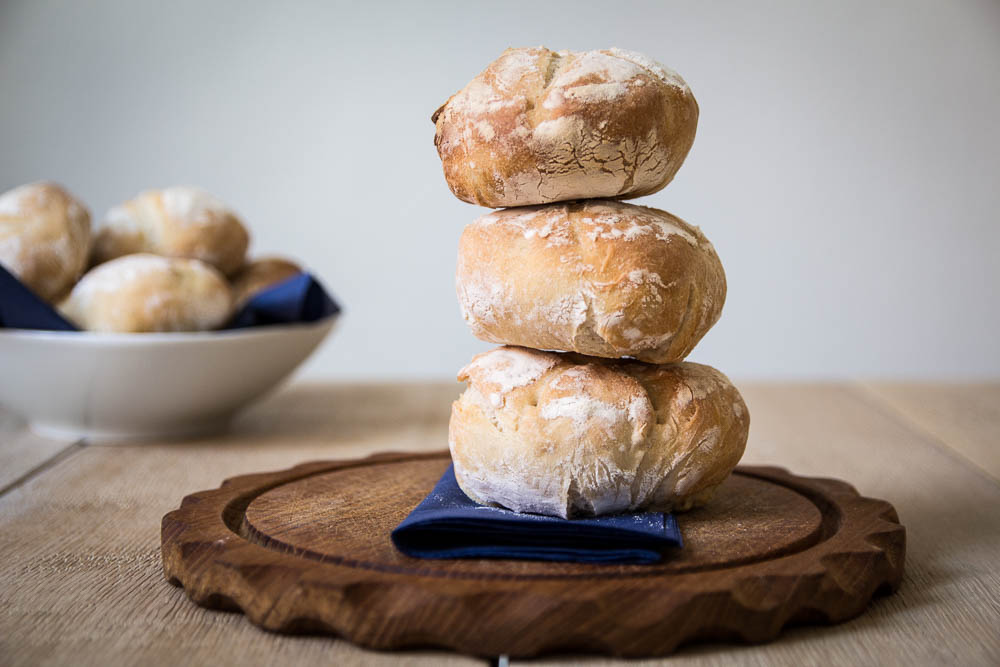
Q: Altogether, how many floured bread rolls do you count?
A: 7